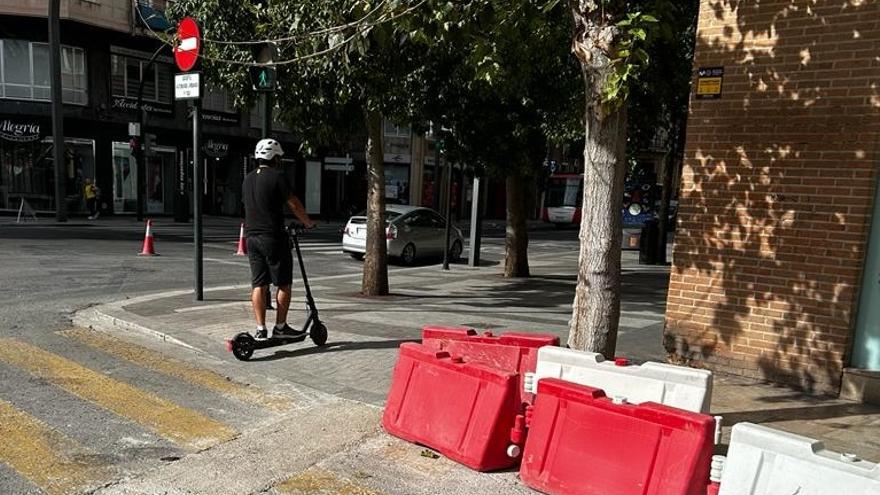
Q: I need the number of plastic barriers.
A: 5